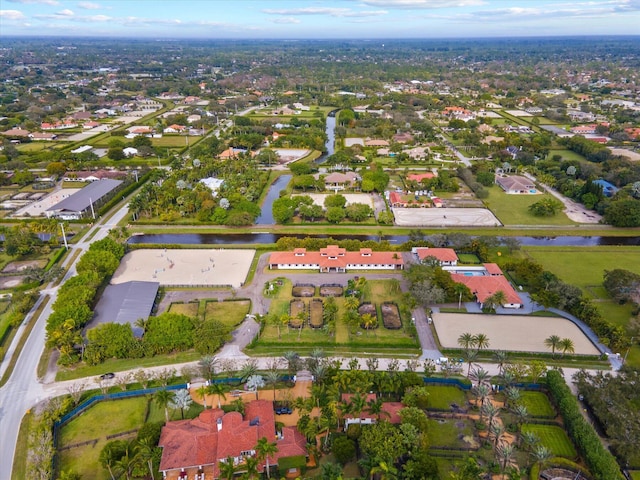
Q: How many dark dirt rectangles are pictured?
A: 6